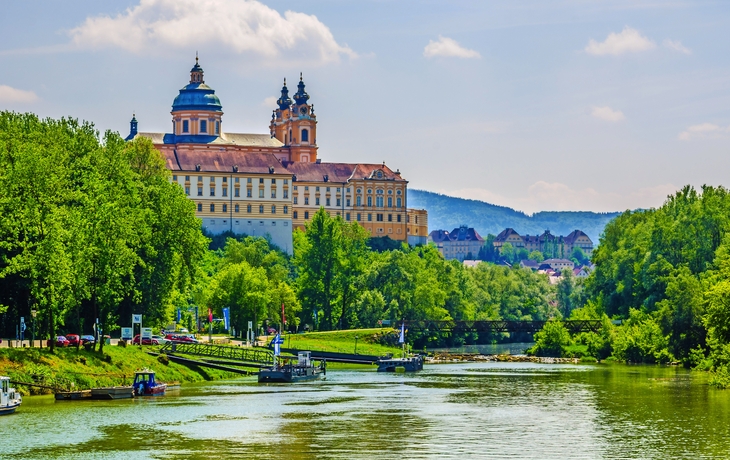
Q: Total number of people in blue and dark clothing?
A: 0